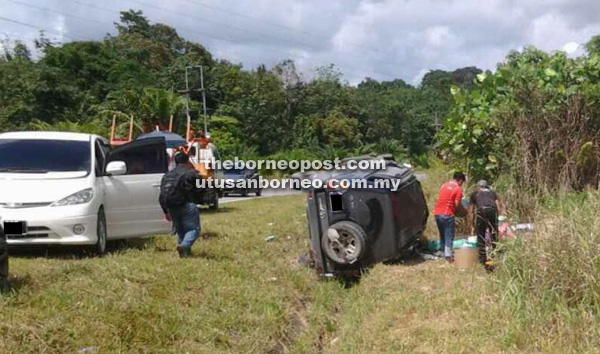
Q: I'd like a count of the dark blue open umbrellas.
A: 1